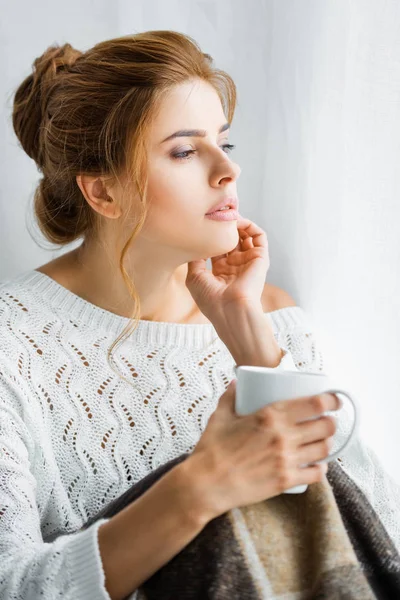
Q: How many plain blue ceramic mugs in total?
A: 0